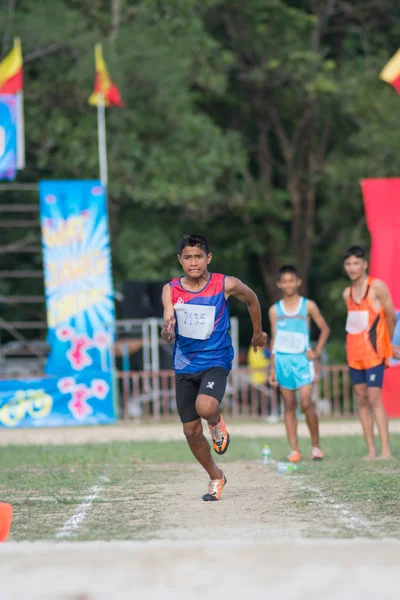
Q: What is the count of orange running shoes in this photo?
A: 4